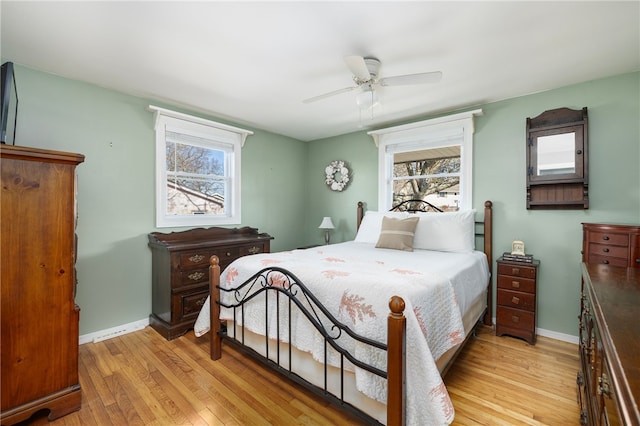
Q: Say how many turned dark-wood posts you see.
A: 4